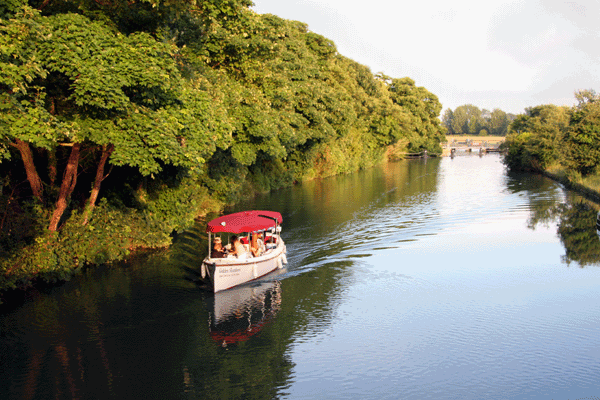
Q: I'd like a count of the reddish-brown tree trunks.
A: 3